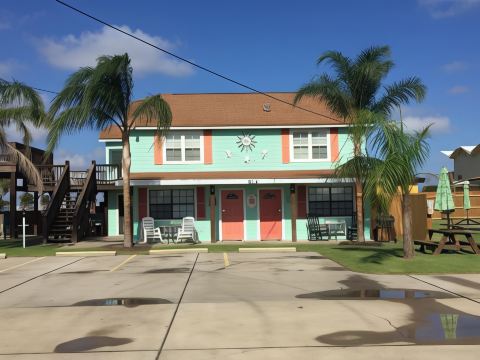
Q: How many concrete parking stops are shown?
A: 4